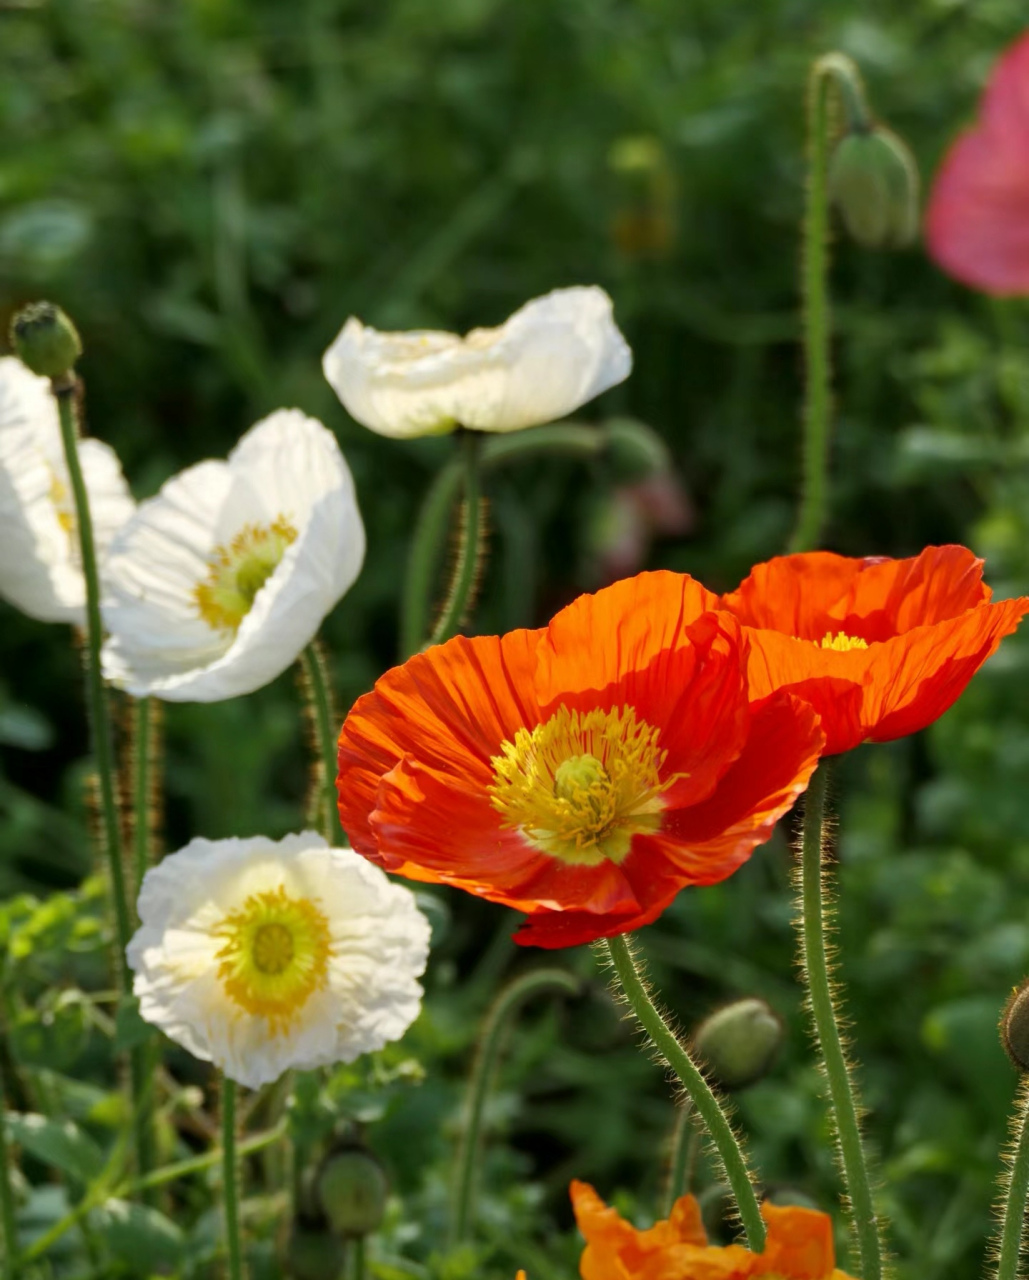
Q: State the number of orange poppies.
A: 3